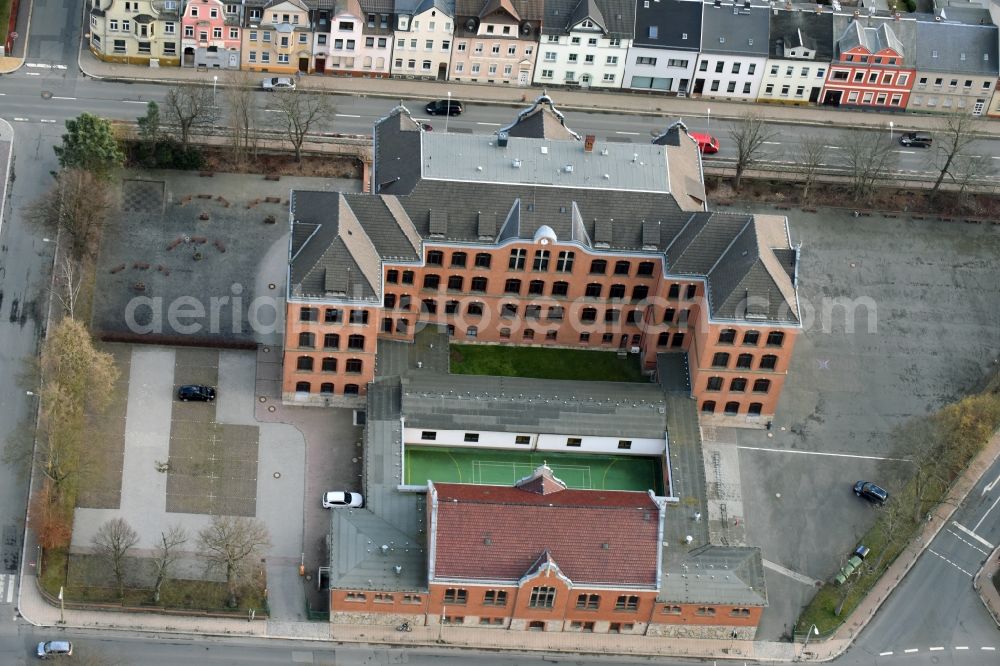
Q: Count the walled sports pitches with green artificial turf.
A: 1